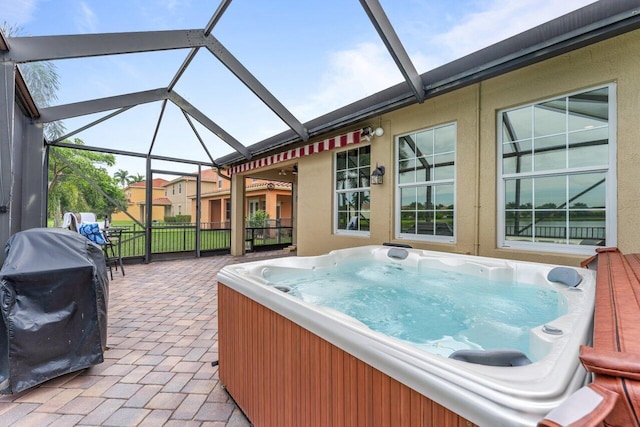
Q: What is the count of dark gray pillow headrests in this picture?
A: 3